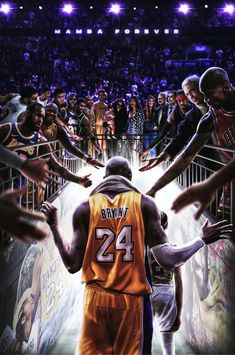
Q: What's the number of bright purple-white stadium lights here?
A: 5